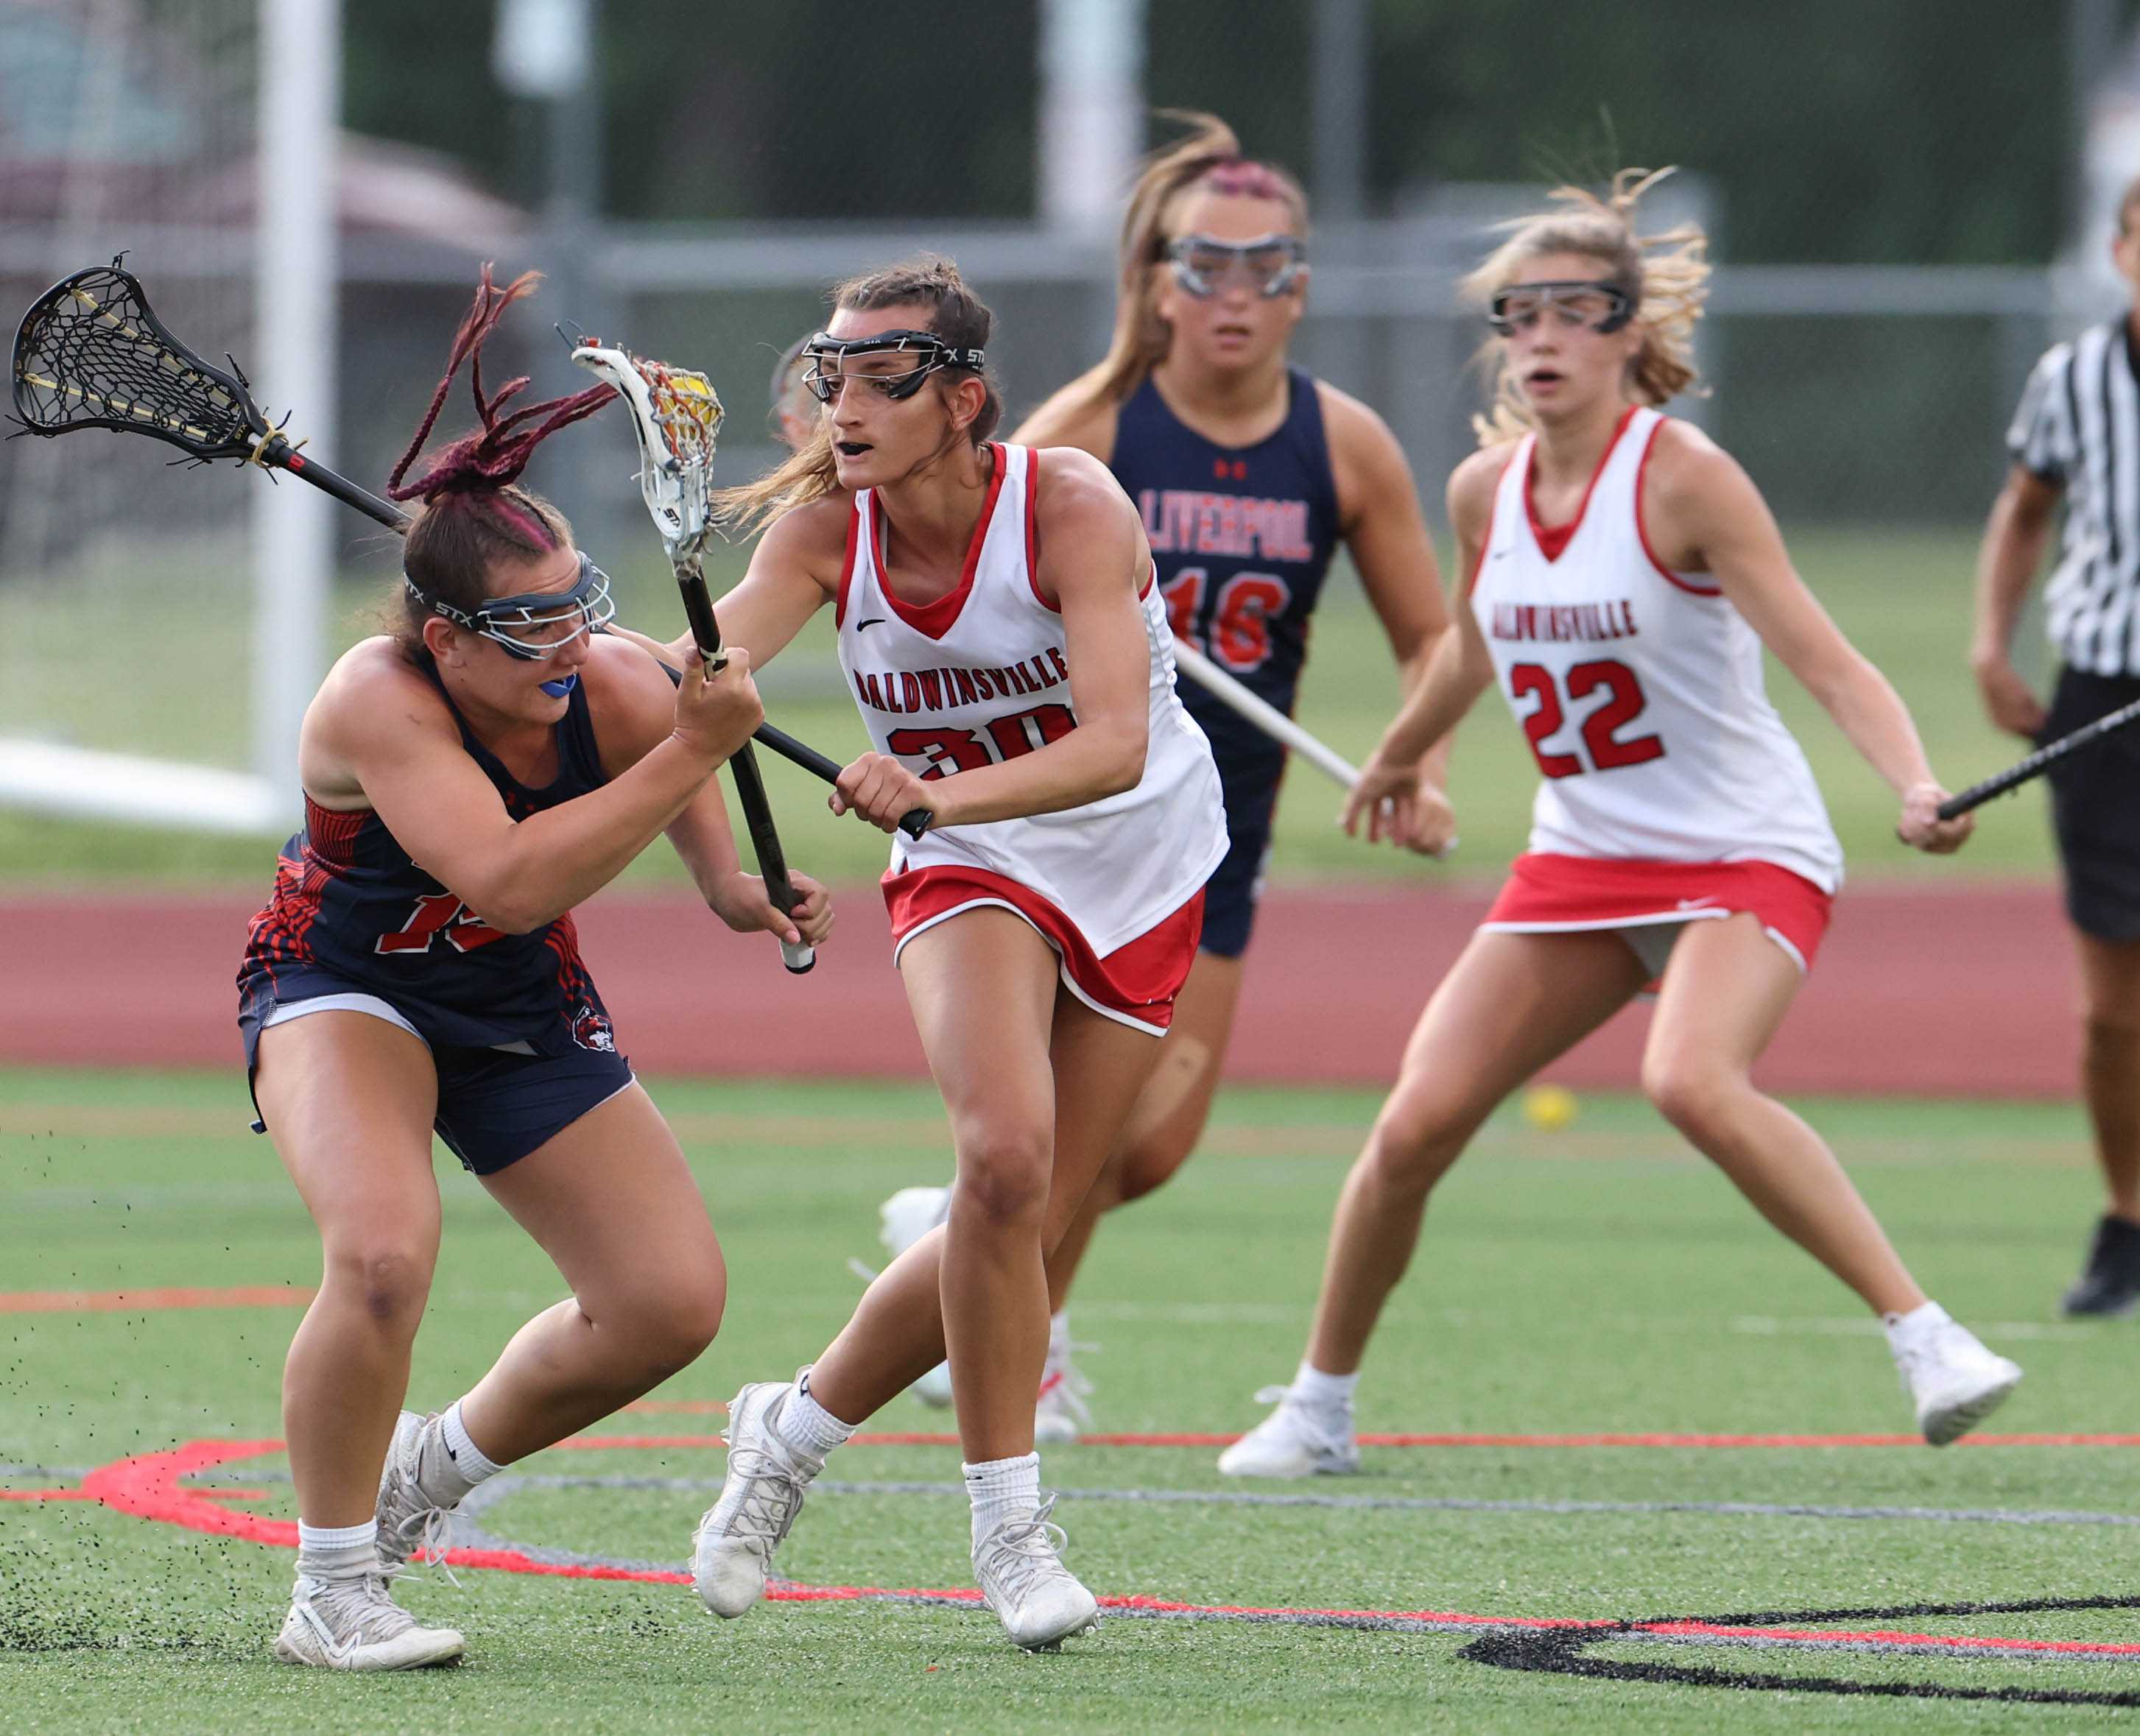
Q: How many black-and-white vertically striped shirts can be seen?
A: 1